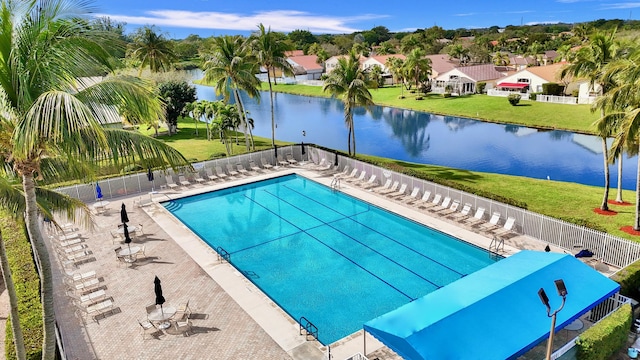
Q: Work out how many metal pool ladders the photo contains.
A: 4